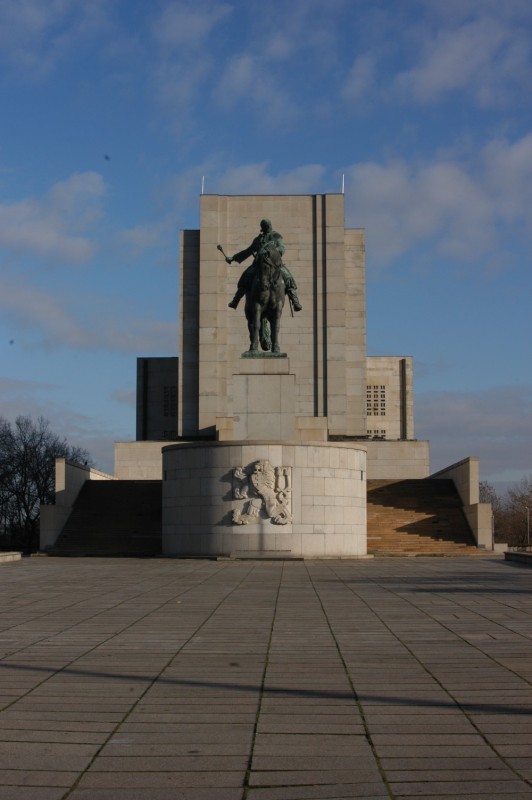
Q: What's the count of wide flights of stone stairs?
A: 2